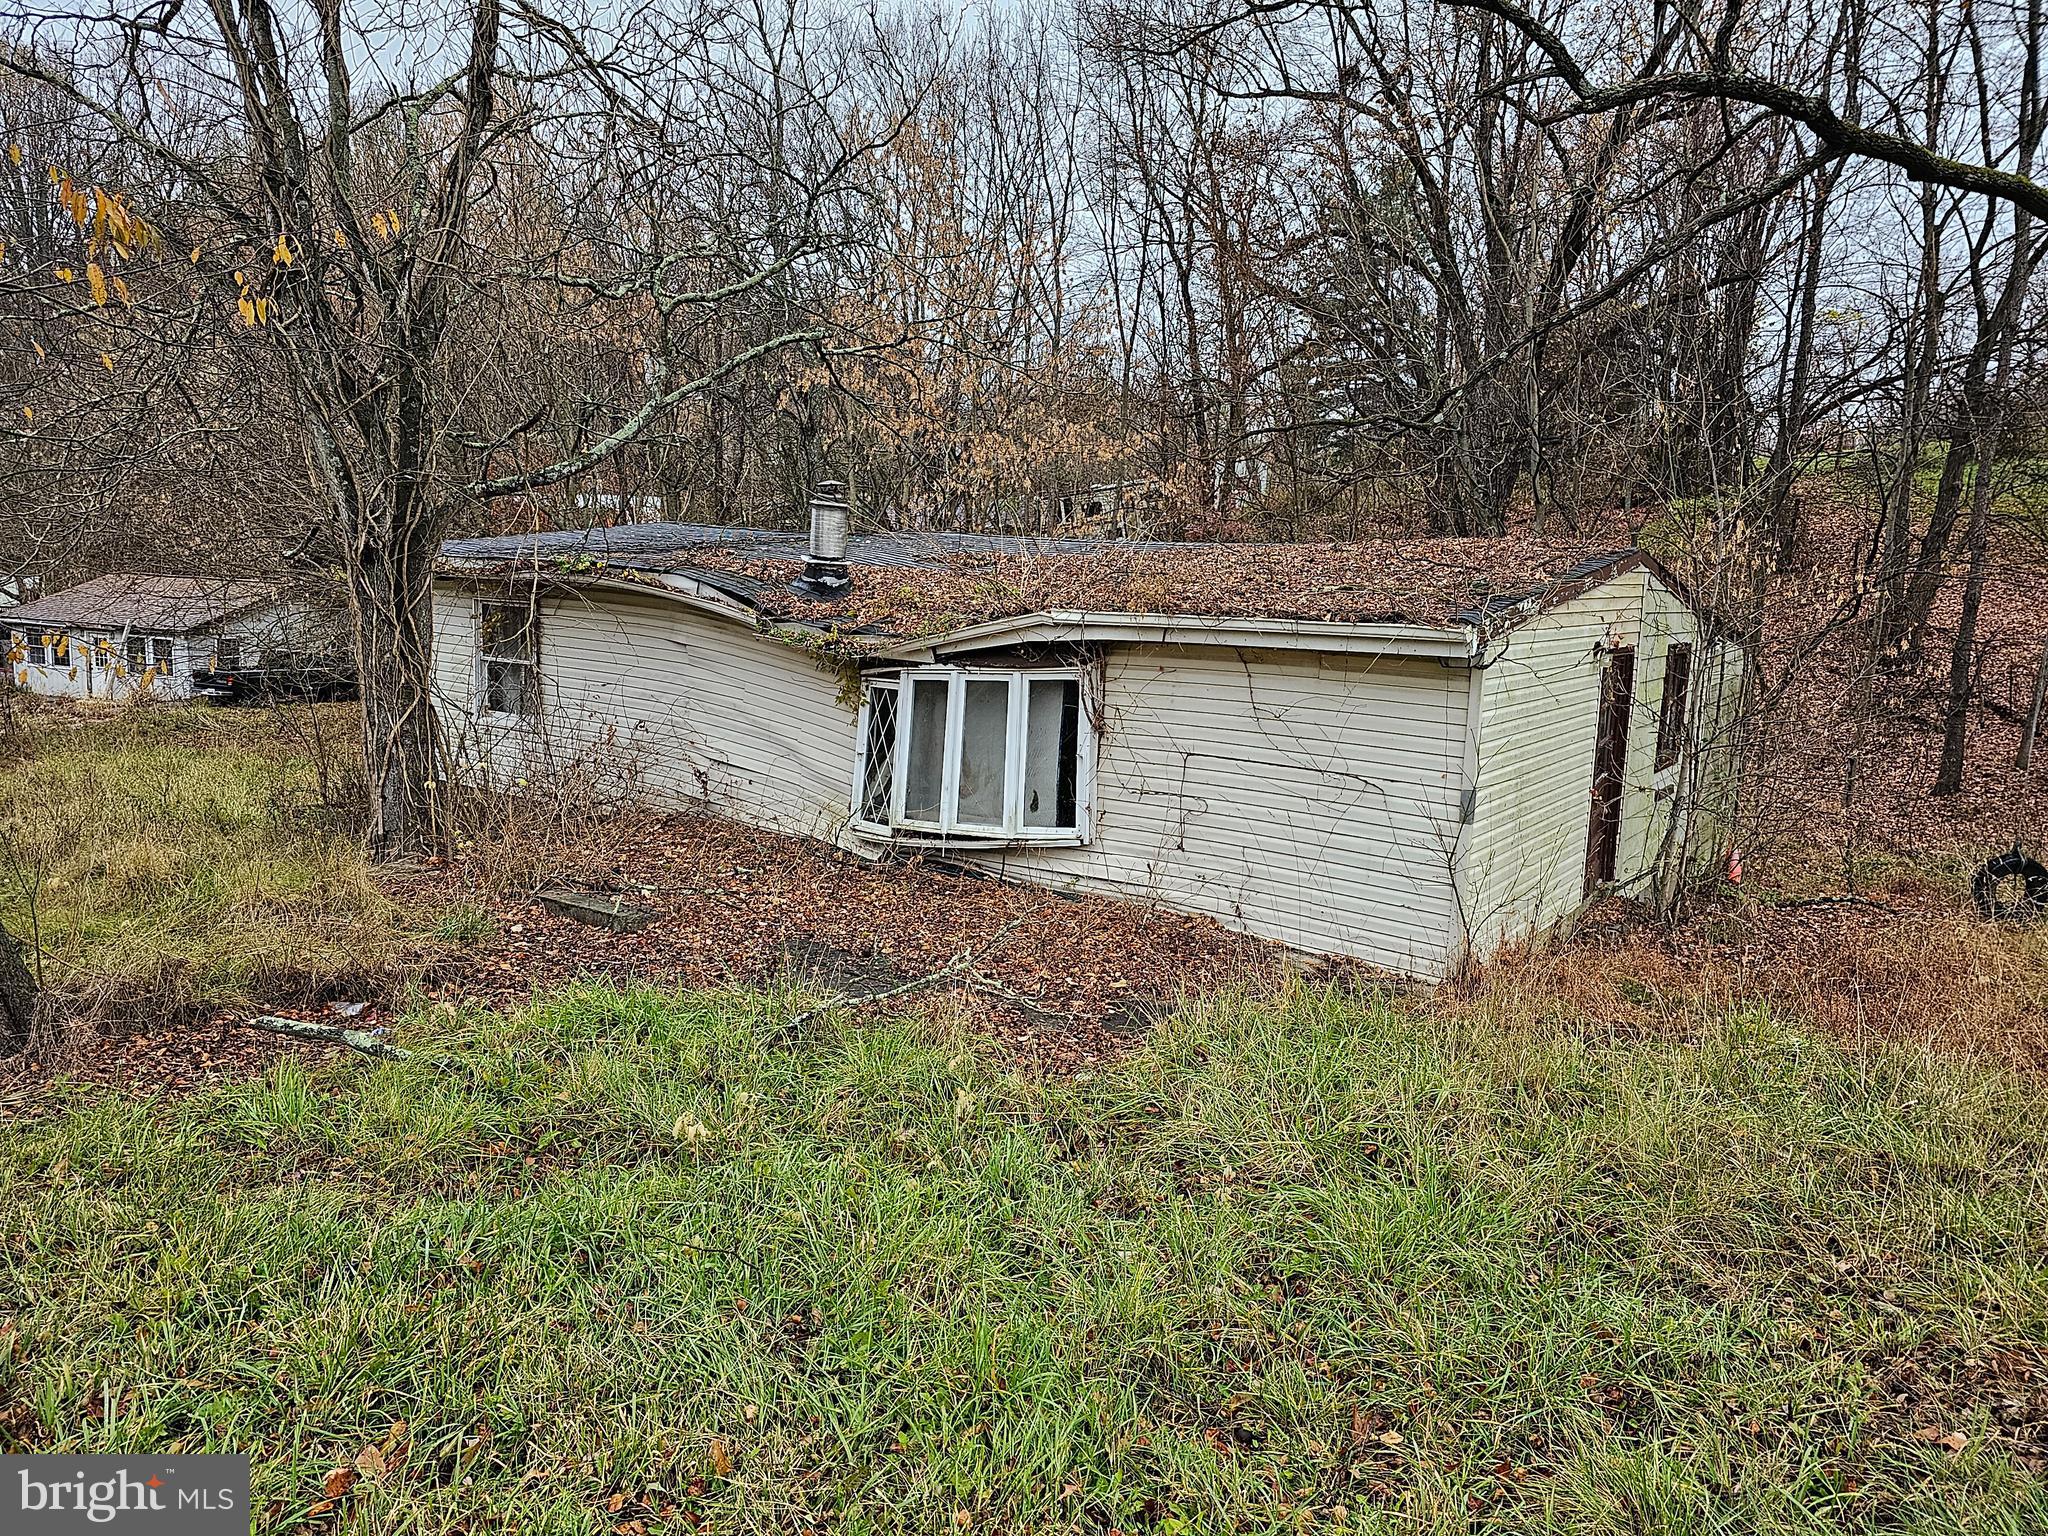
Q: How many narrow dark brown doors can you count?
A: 1